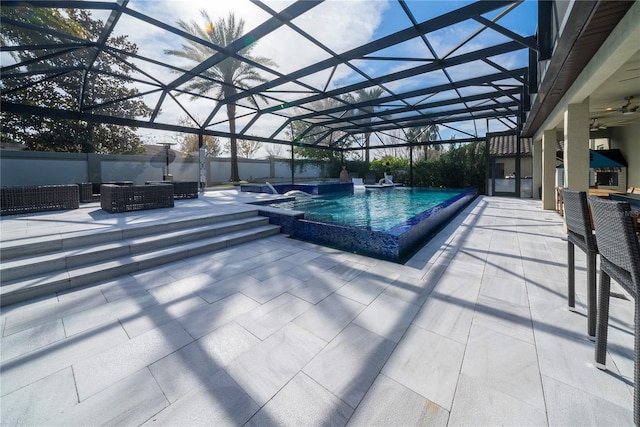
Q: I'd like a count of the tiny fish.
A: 0